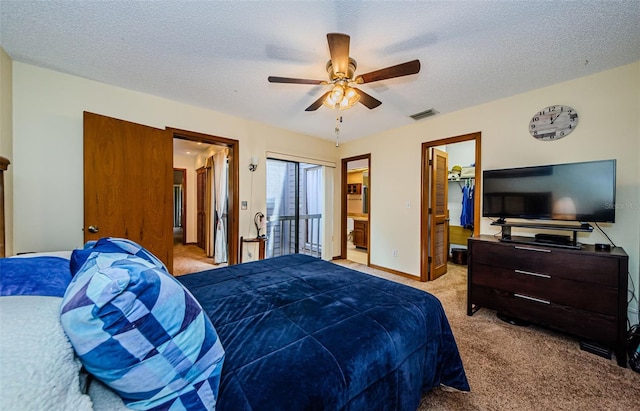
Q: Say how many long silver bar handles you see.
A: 3